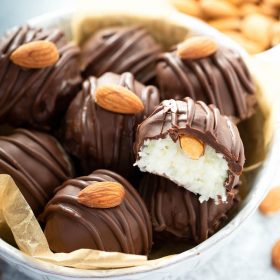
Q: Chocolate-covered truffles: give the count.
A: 8